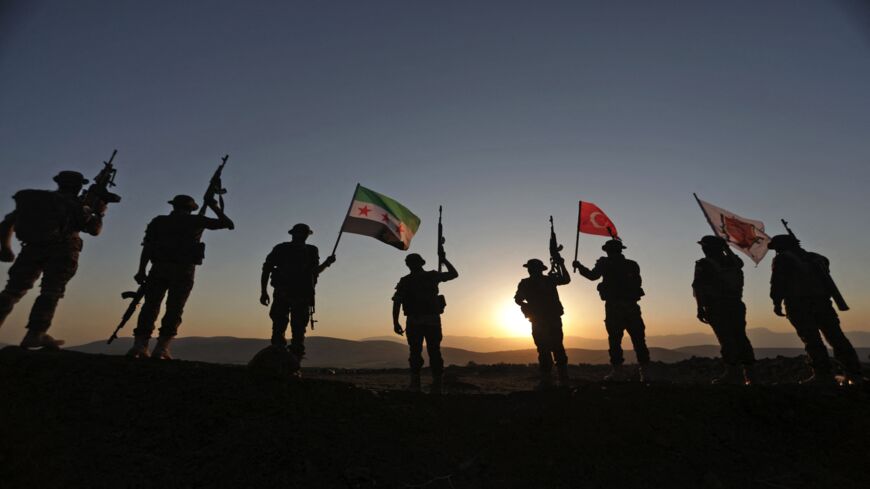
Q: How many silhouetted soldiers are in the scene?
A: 8